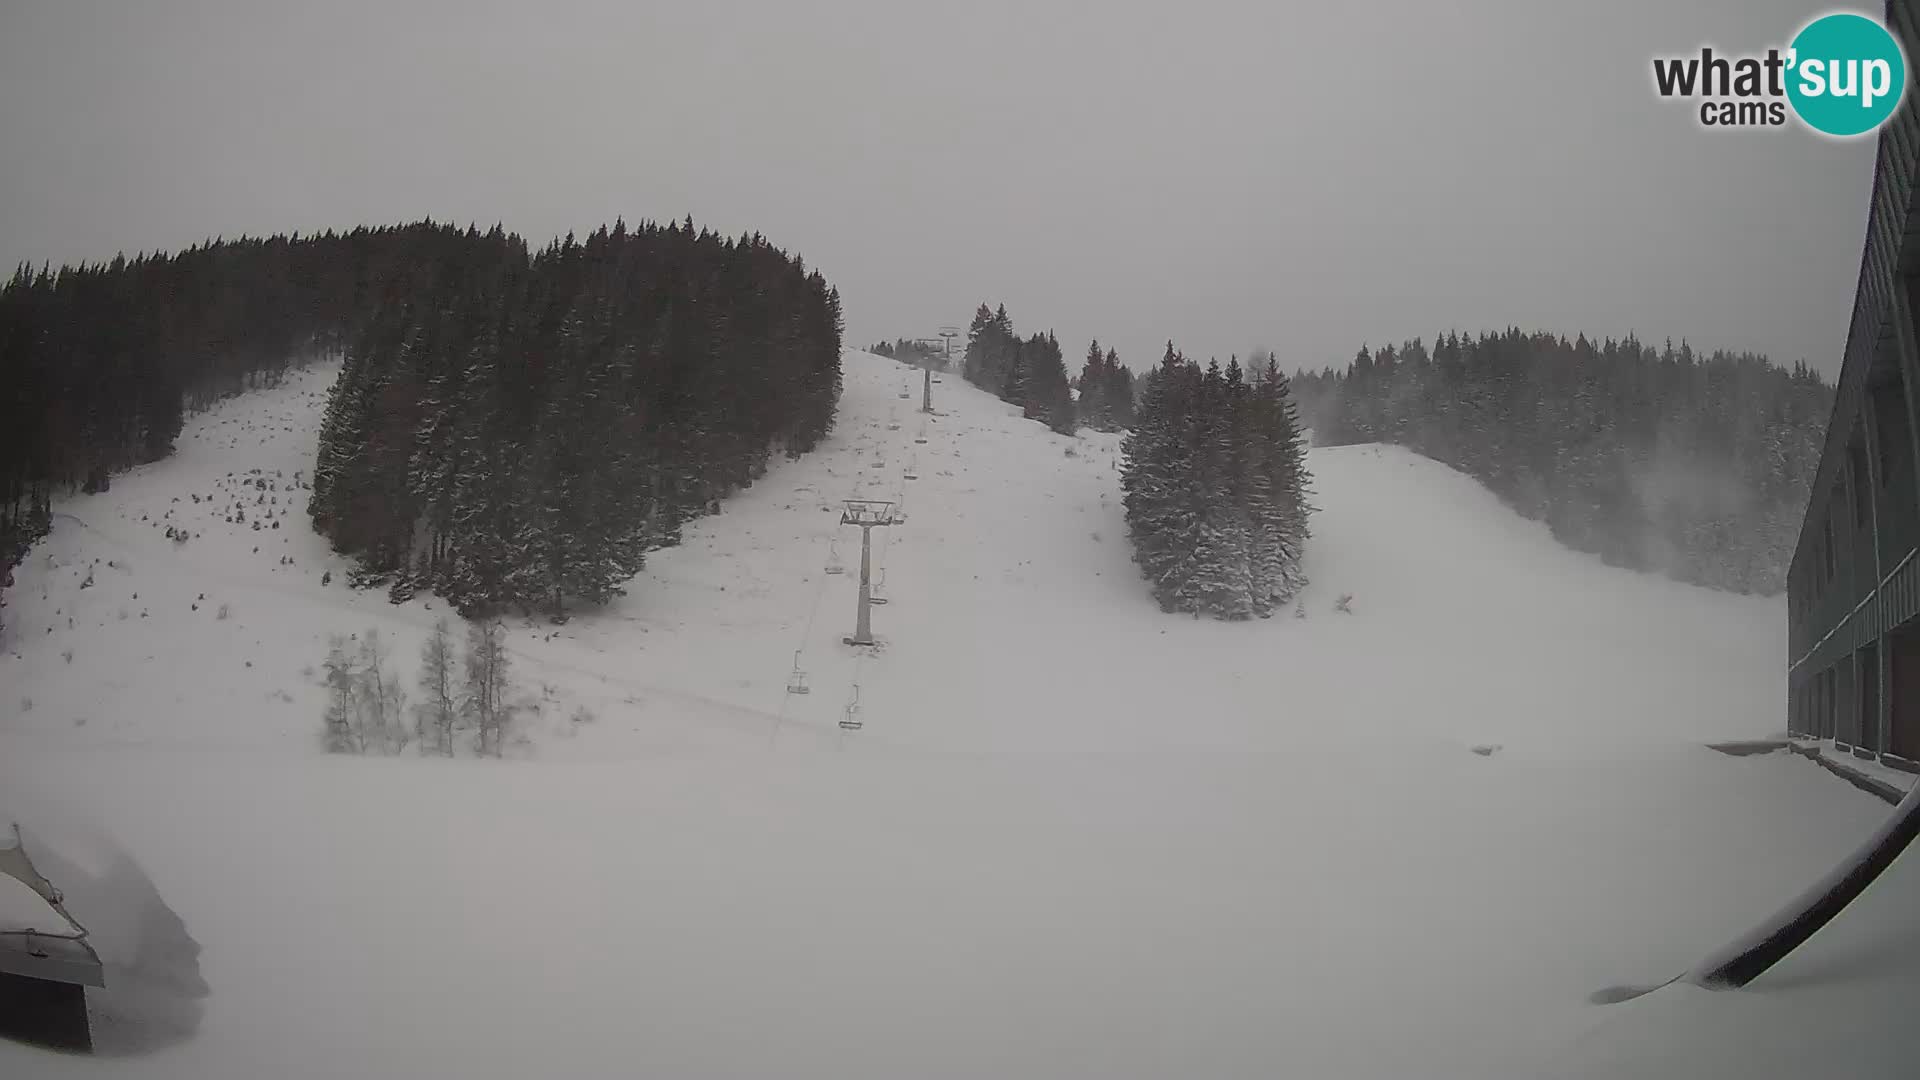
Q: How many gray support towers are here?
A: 3